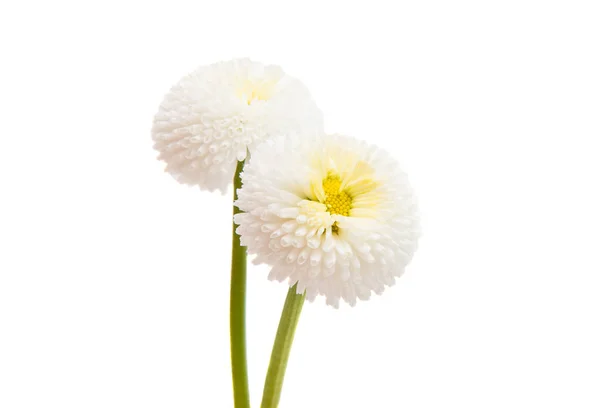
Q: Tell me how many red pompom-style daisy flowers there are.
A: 0